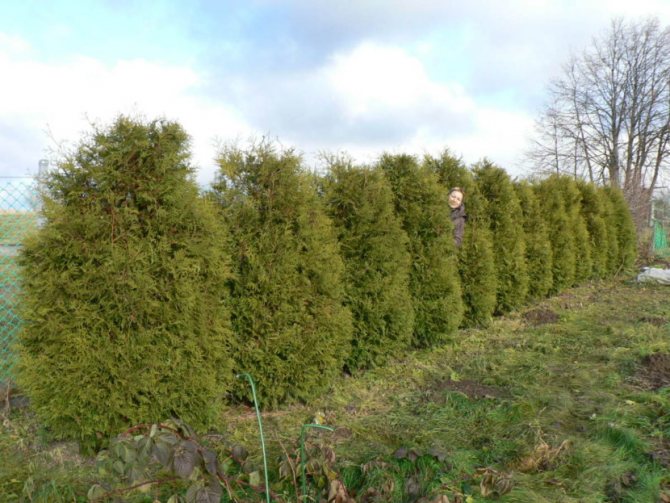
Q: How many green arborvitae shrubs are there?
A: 12